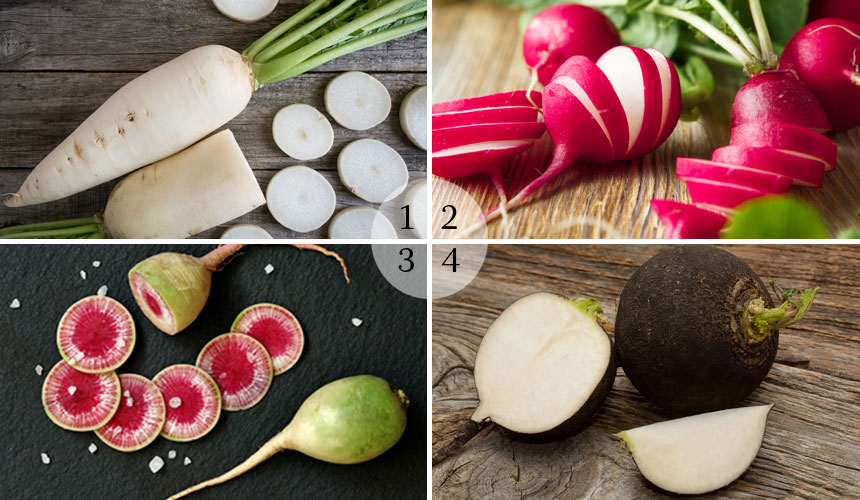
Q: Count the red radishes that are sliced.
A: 3